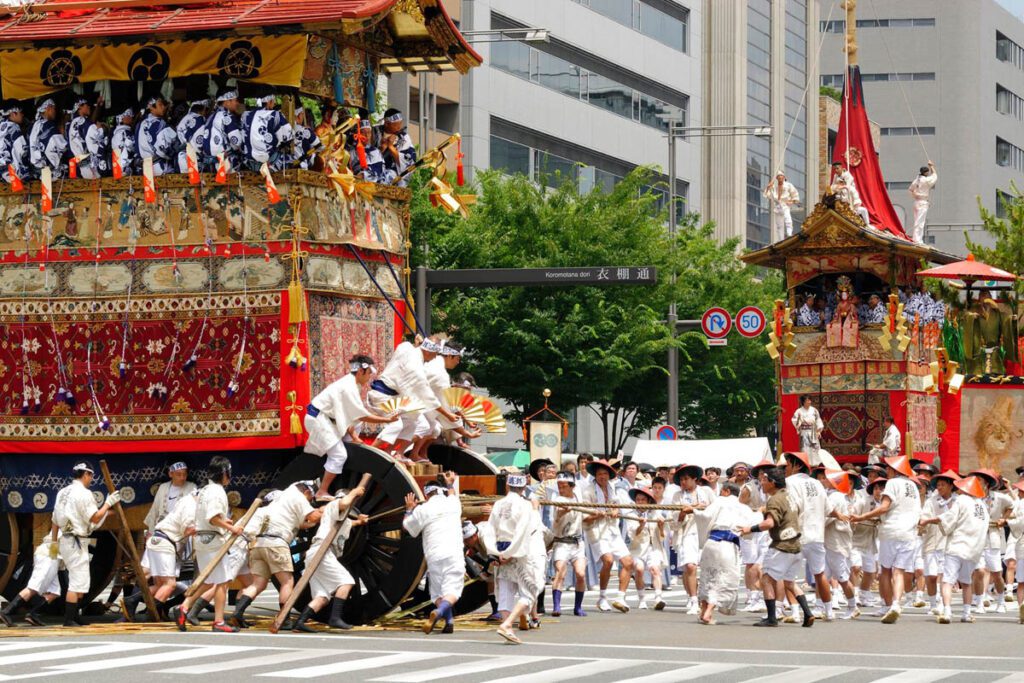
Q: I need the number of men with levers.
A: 3